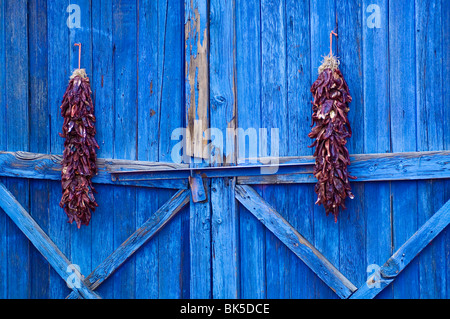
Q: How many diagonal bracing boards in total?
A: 4